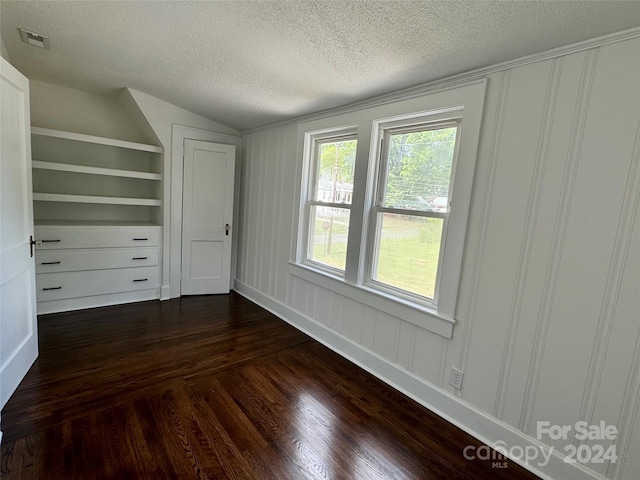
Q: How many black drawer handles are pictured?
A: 6